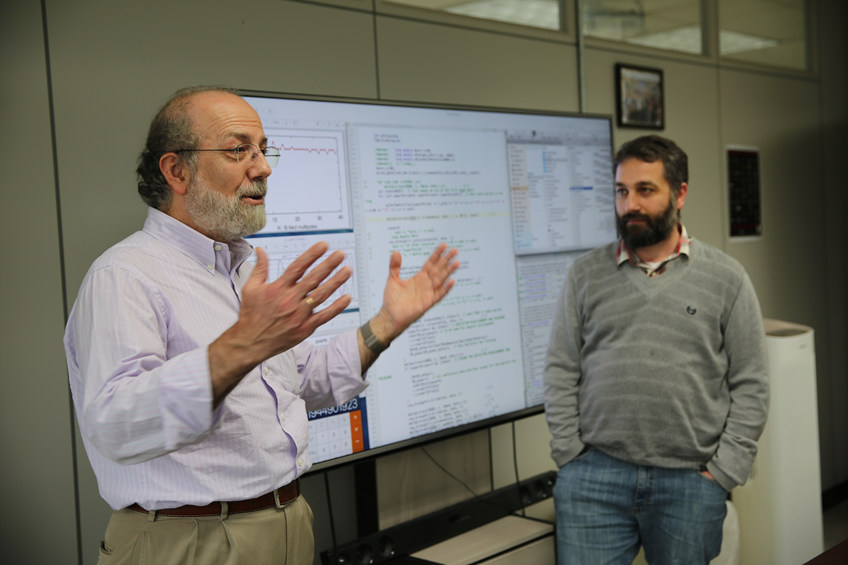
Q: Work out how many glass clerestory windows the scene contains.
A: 3